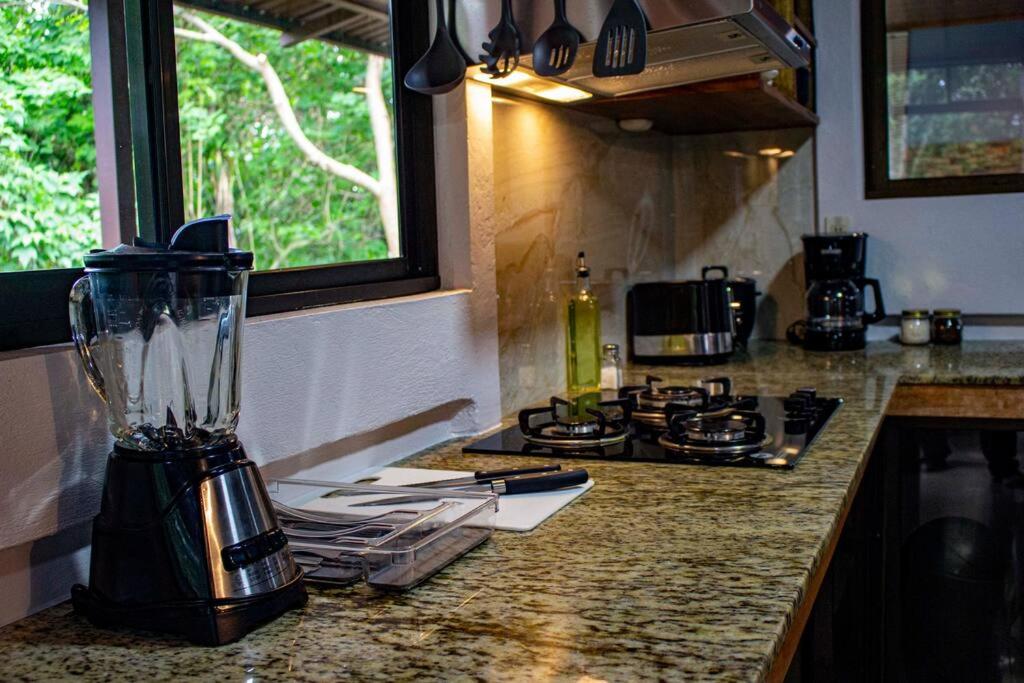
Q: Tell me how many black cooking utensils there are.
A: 4